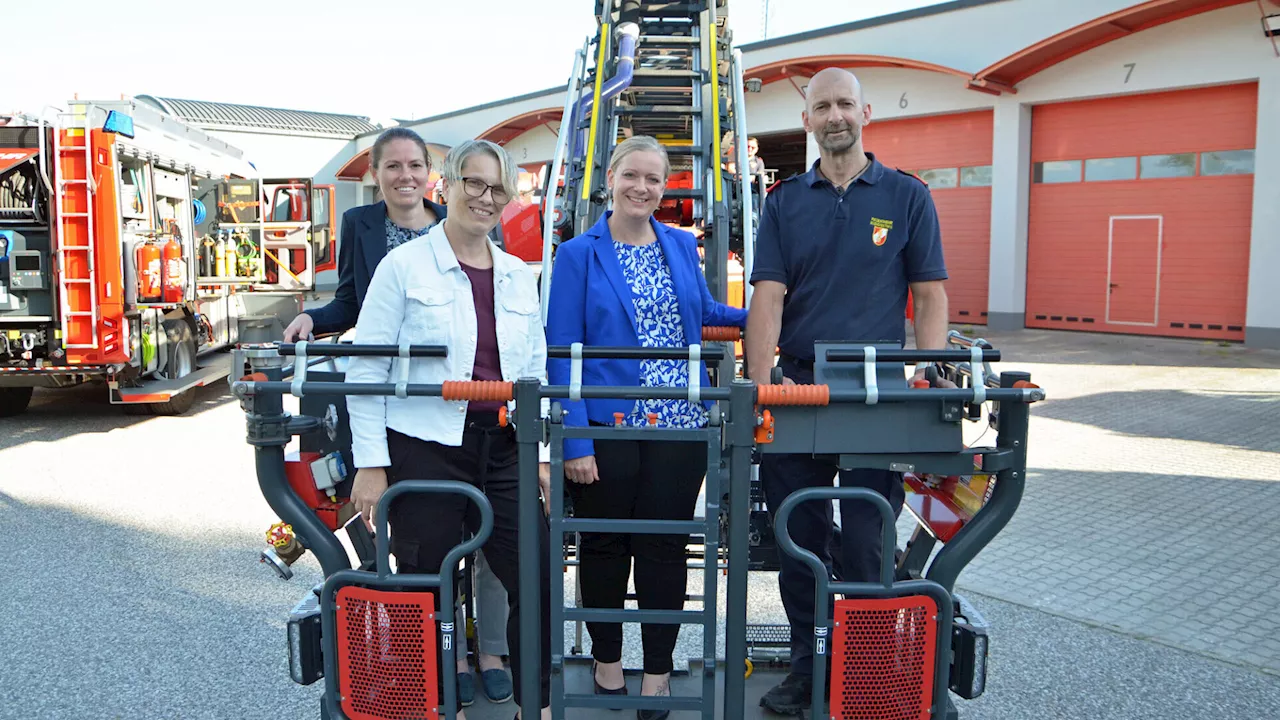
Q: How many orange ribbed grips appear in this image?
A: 3